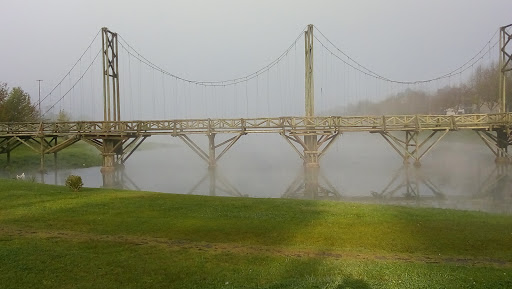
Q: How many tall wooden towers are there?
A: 3